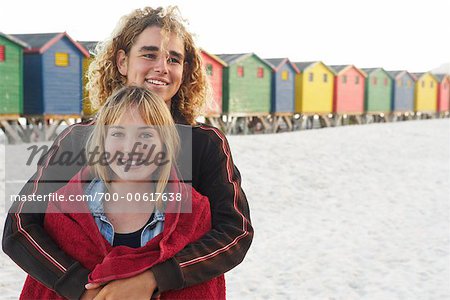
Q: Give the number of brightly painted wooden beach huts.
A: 12